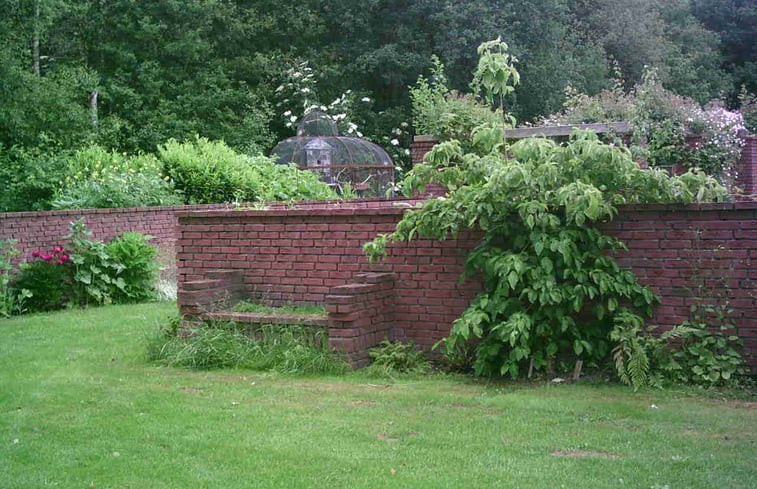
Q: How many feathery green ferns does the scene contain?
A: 2